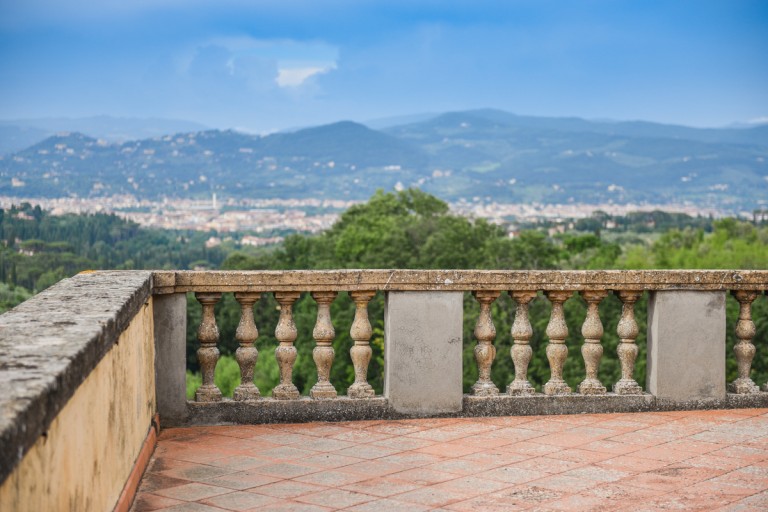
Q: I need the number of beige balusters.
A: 11